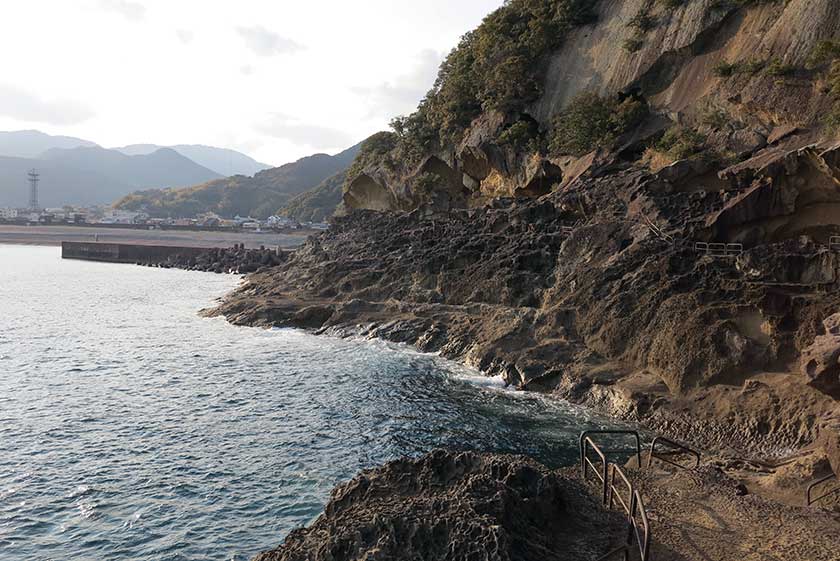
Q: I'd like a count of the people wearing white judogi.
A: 0